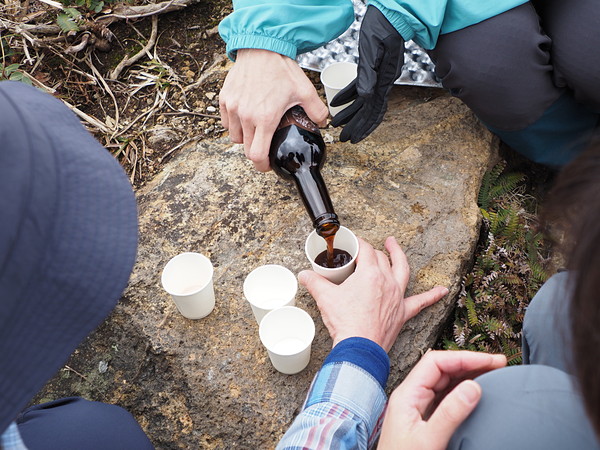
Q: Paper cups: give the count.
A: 5